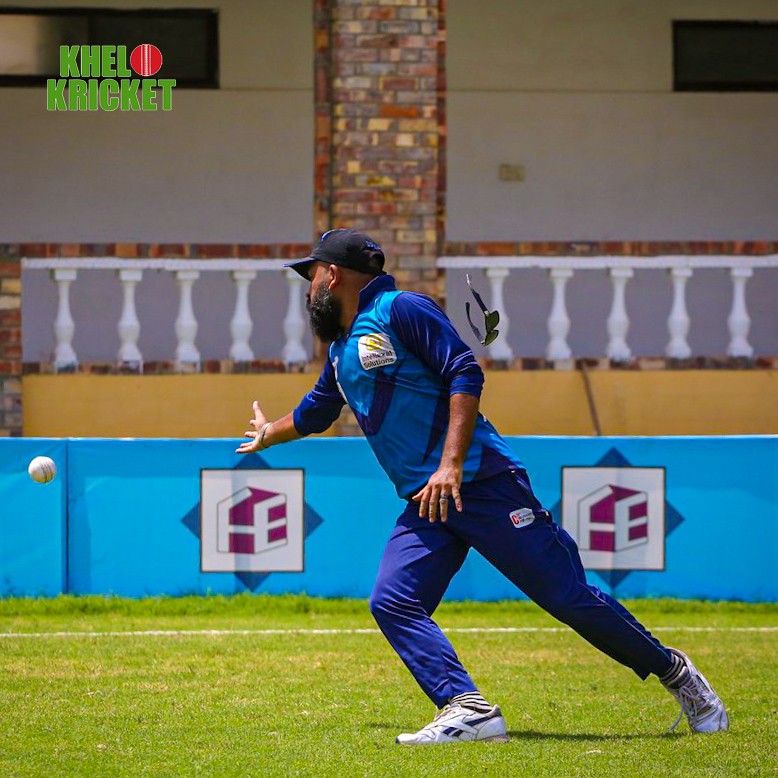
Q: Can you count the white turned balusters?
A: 10